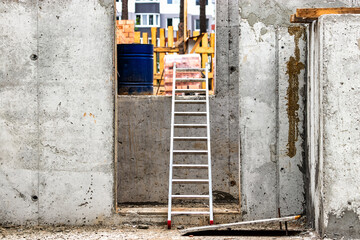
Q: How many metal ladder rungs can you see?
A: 12